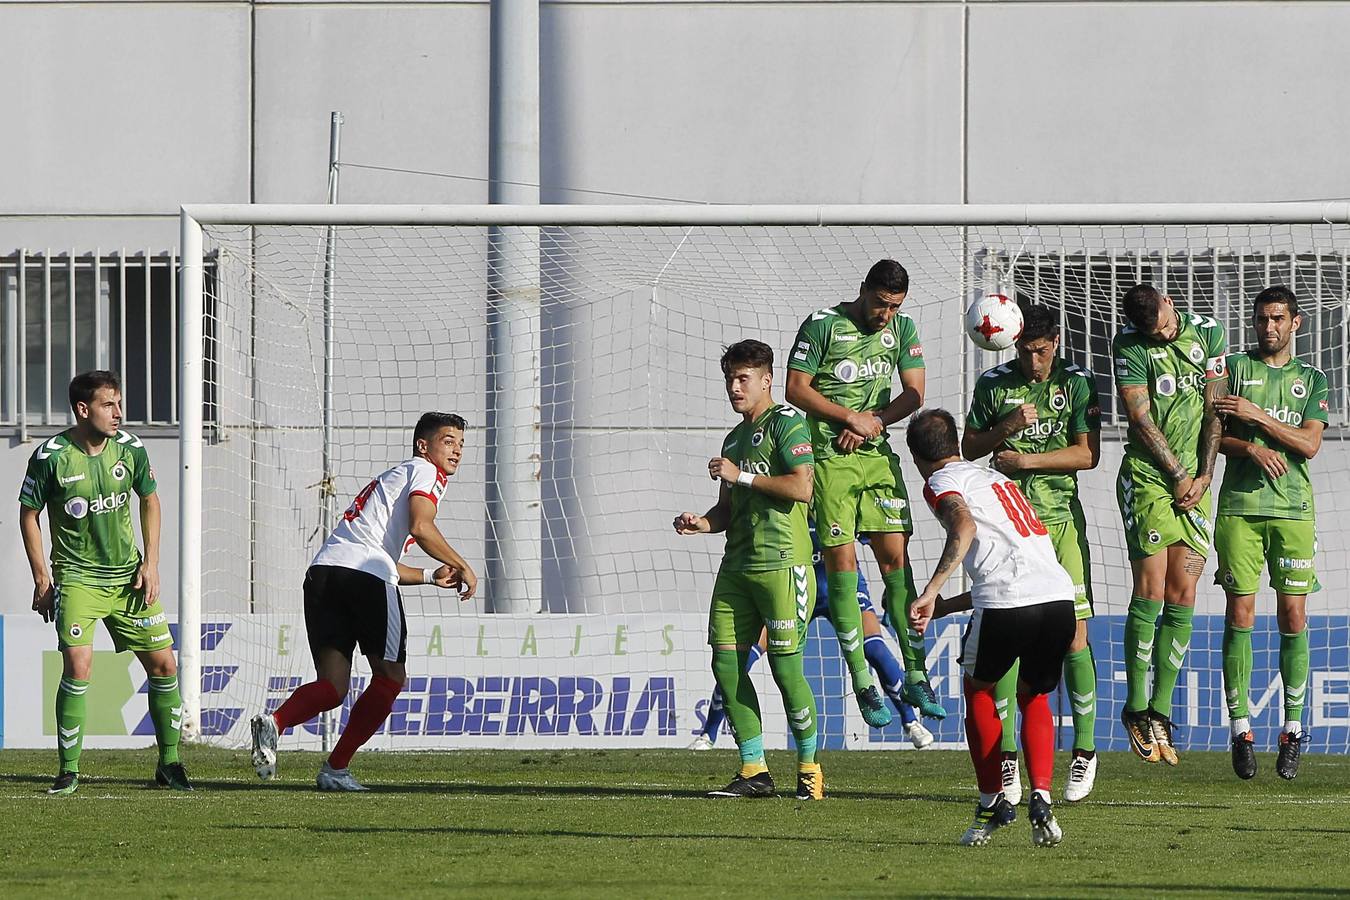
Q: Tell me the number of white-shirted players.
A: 2